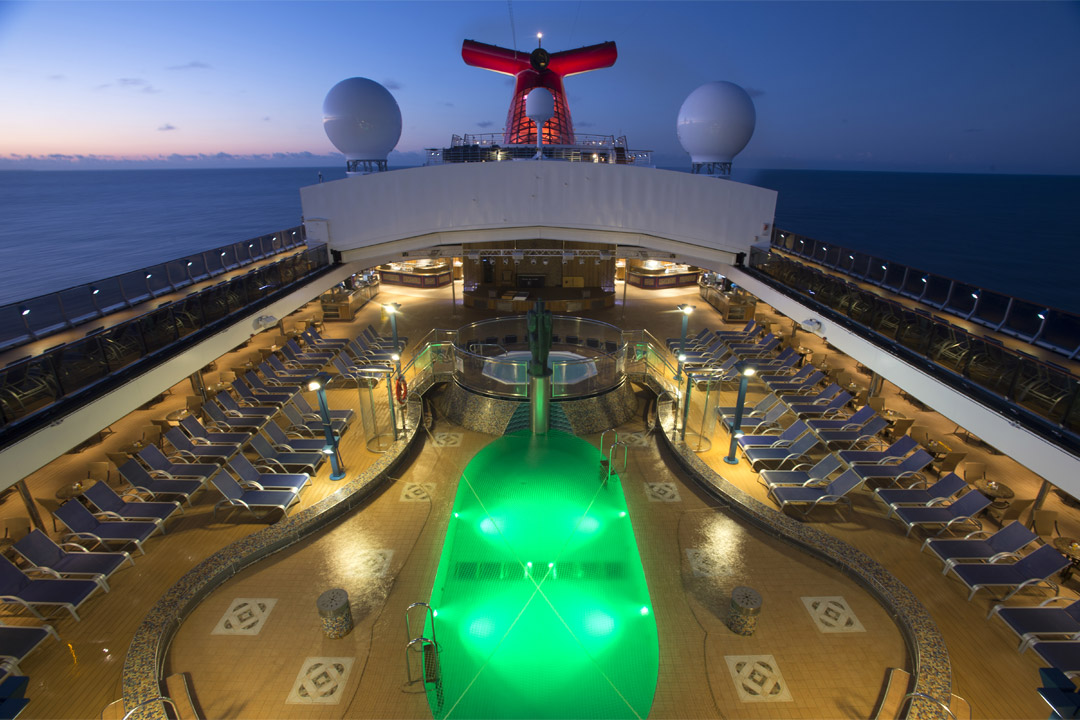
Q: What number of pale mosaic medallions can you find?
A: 10